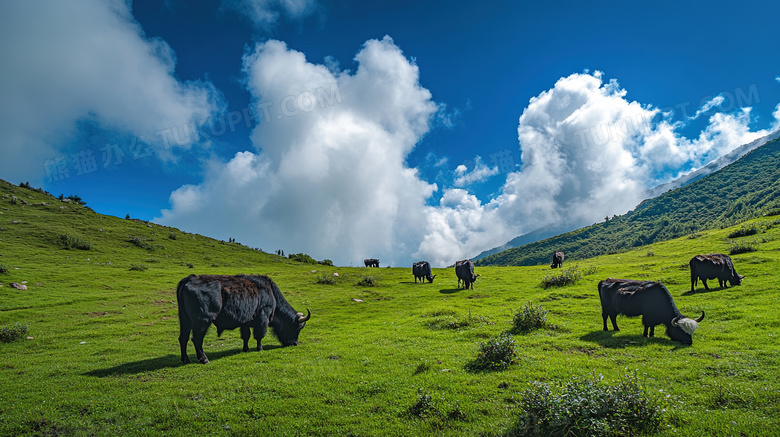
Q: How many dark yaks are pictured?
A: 7